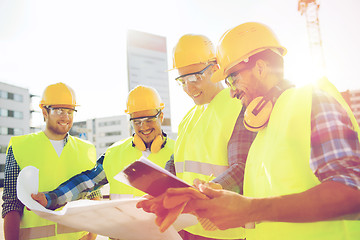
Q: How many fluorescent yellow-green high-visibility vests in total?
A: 4